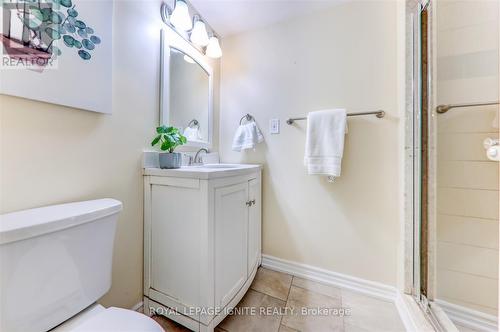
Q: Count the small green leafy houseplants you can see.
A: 1